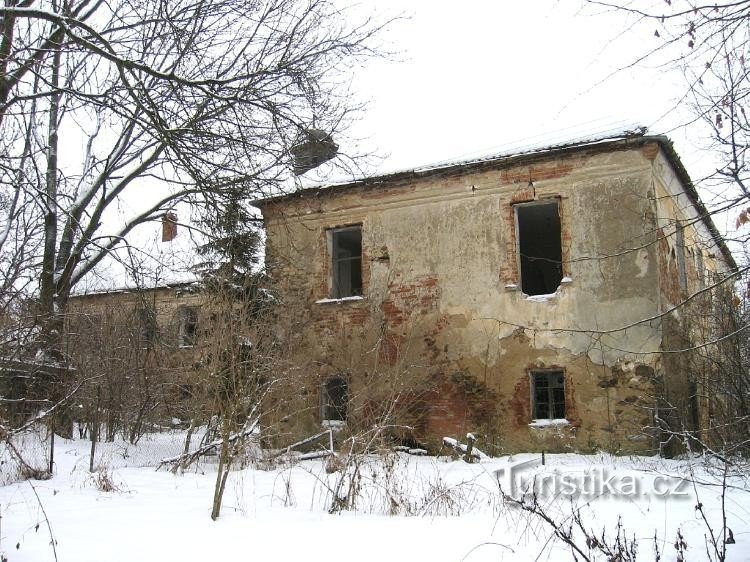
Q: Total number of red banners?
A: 0